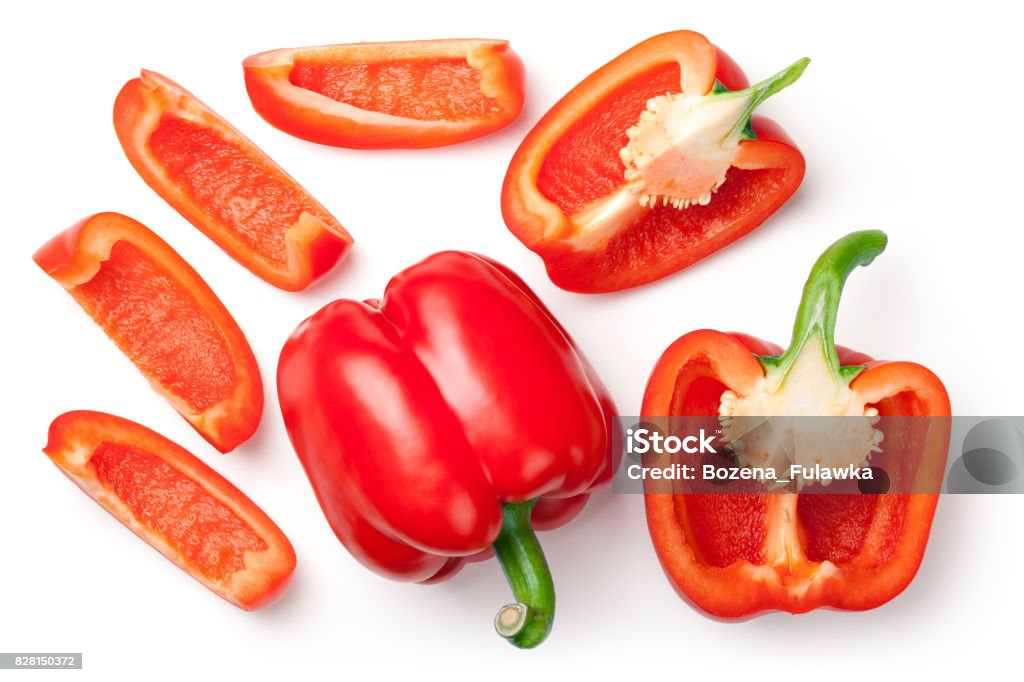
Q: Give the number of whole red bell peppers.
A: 1